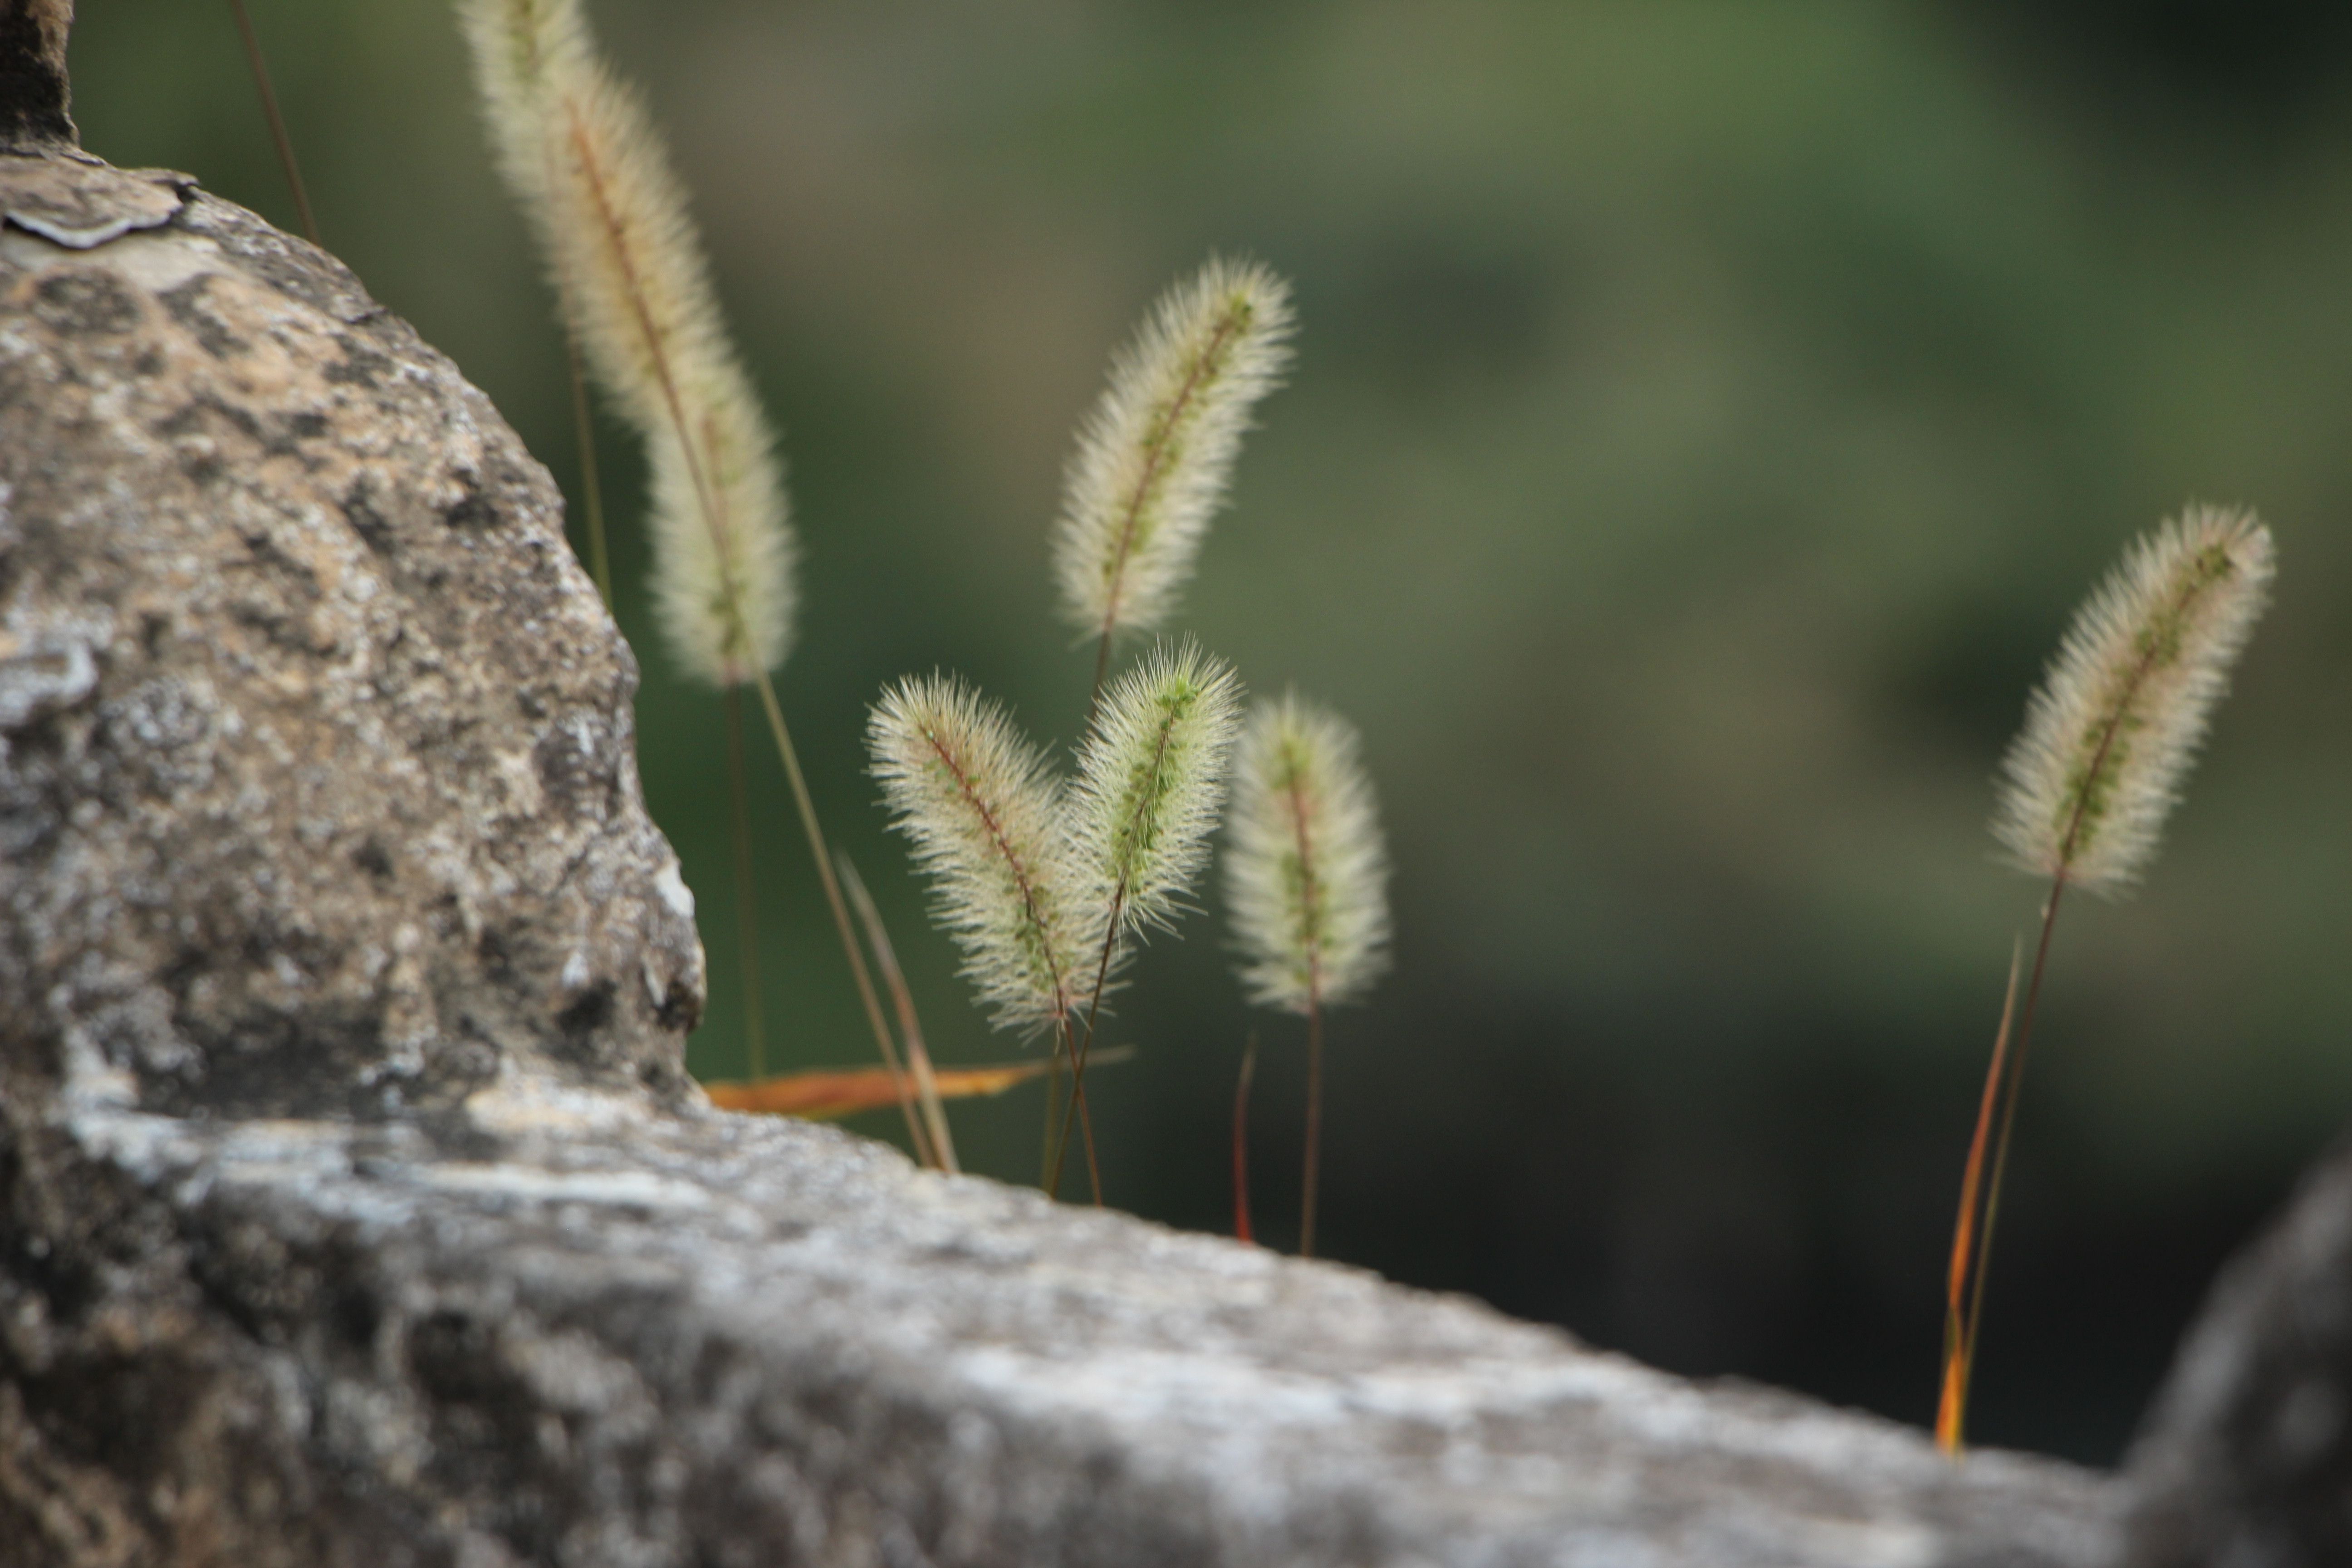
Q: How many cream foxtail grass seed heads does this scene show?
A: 8